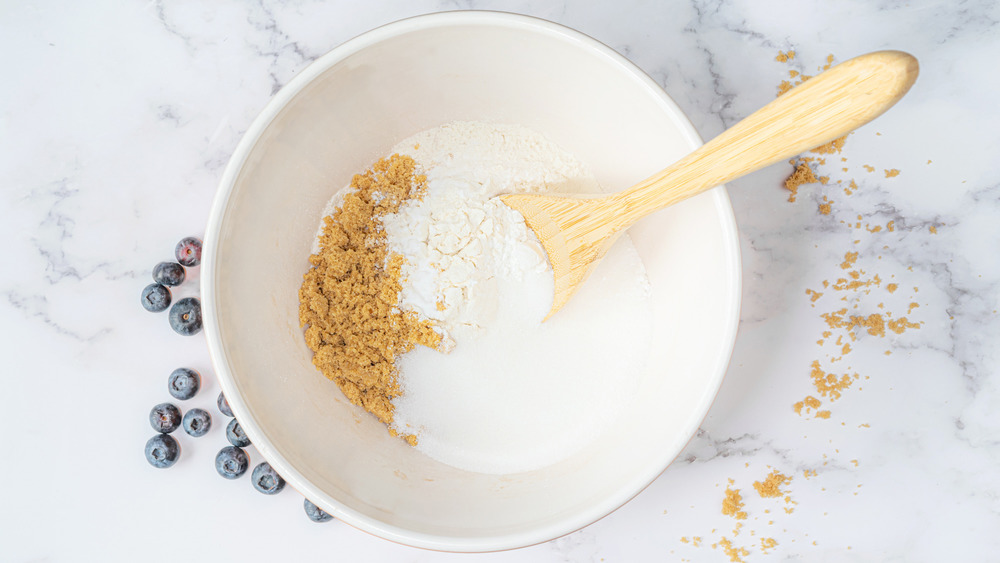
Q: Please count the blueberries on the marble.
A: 13